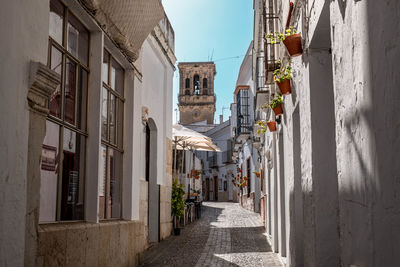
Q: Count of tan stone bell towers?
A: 1